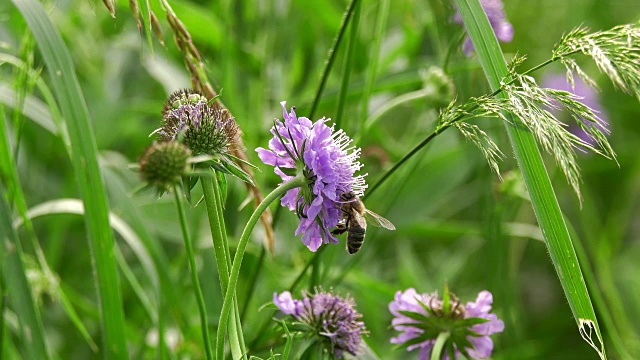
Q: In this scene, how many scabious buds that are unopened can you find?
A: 2